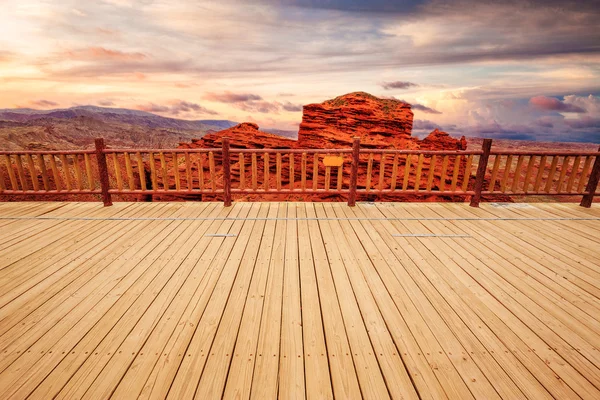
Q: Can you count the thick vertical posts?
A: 5